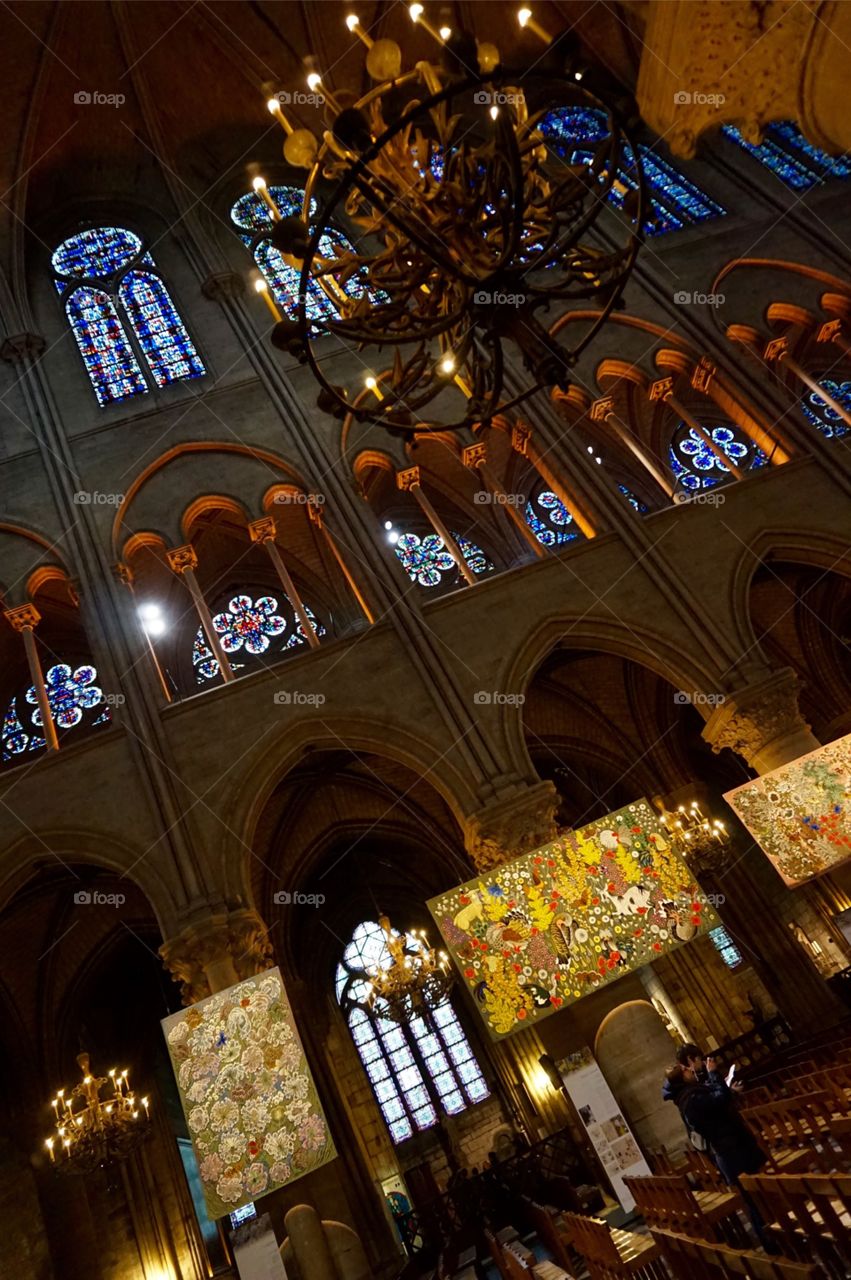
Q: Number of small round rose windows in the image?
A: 6